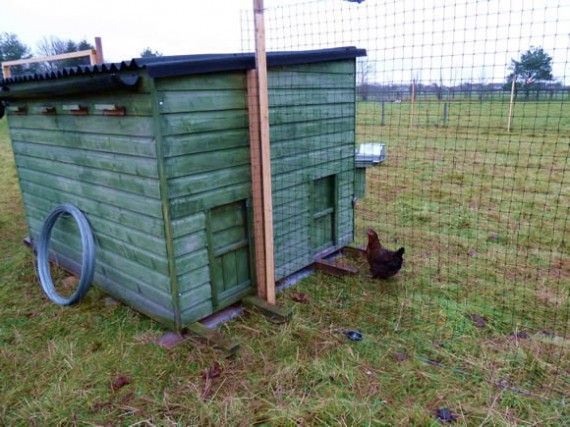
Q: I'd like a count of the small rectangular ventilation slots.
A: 4